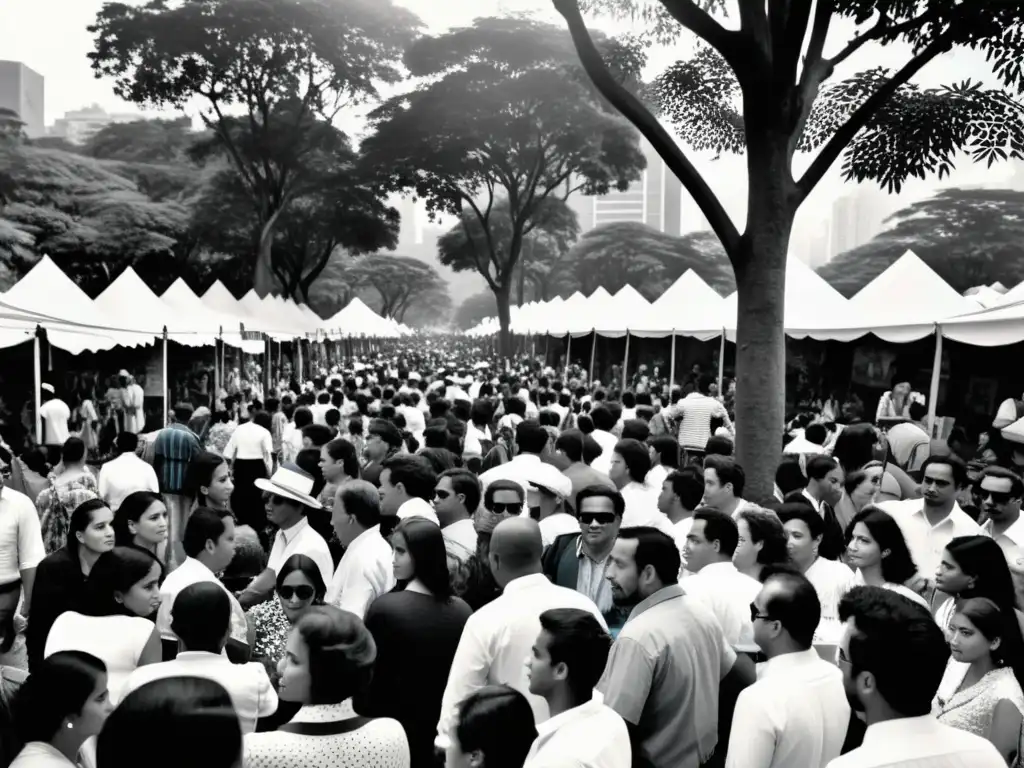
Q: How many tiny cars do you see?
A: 0